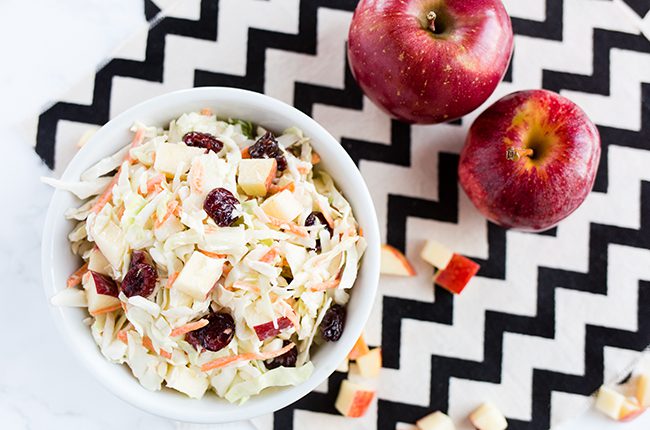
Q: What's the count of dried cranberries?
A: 8